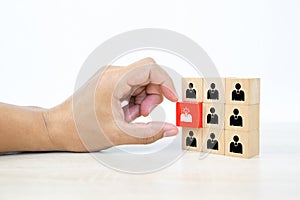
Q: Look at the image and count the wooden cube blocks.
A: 9